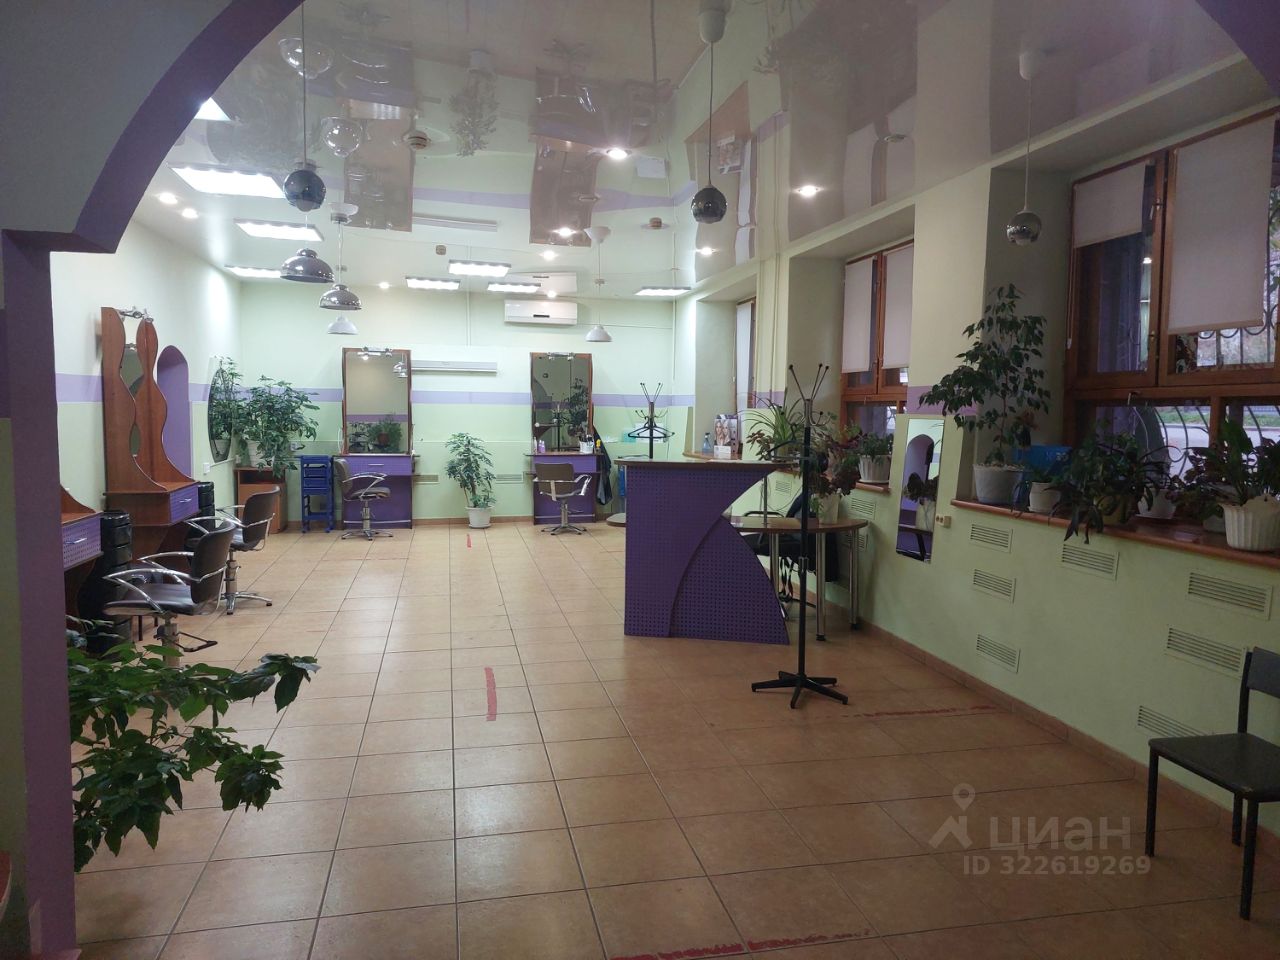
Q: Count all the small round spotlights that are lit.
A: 9